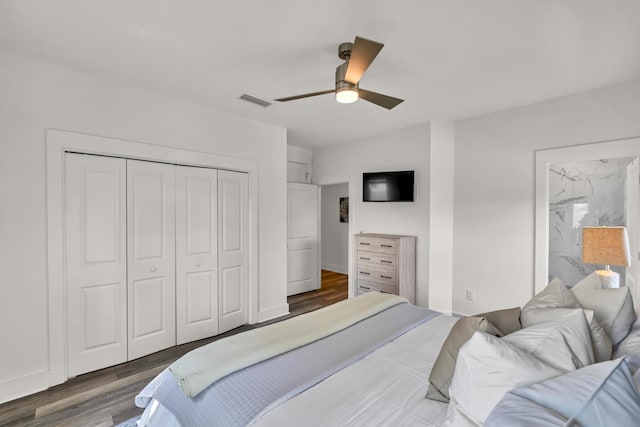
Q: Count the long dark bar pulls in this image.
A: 8